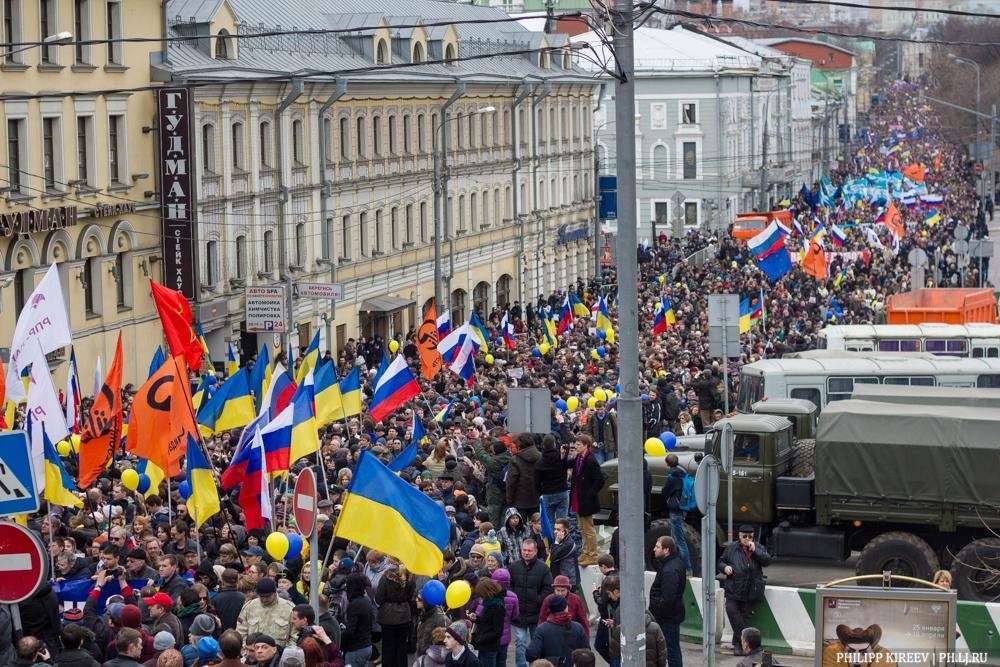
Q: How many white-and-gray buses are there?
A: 2